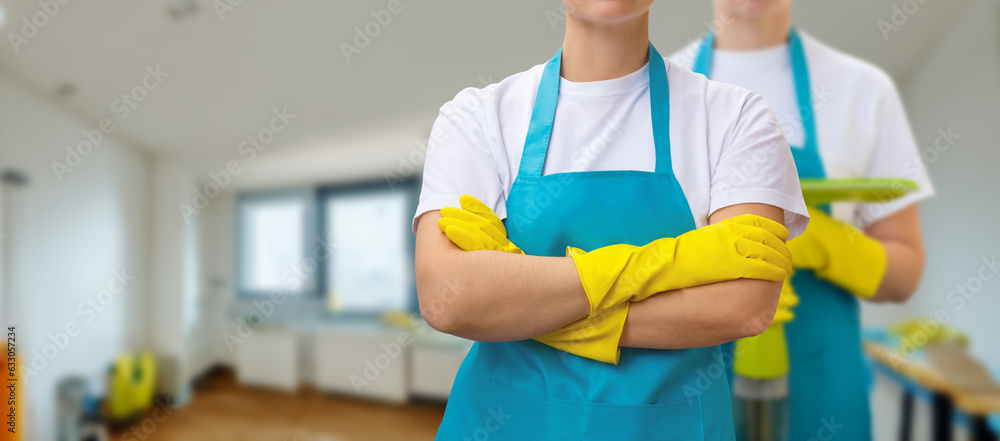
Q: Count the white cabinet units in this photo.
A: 3